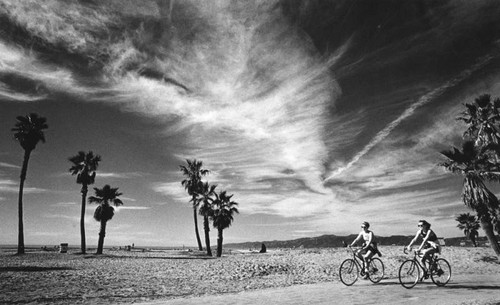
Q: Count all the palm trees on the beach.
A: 9